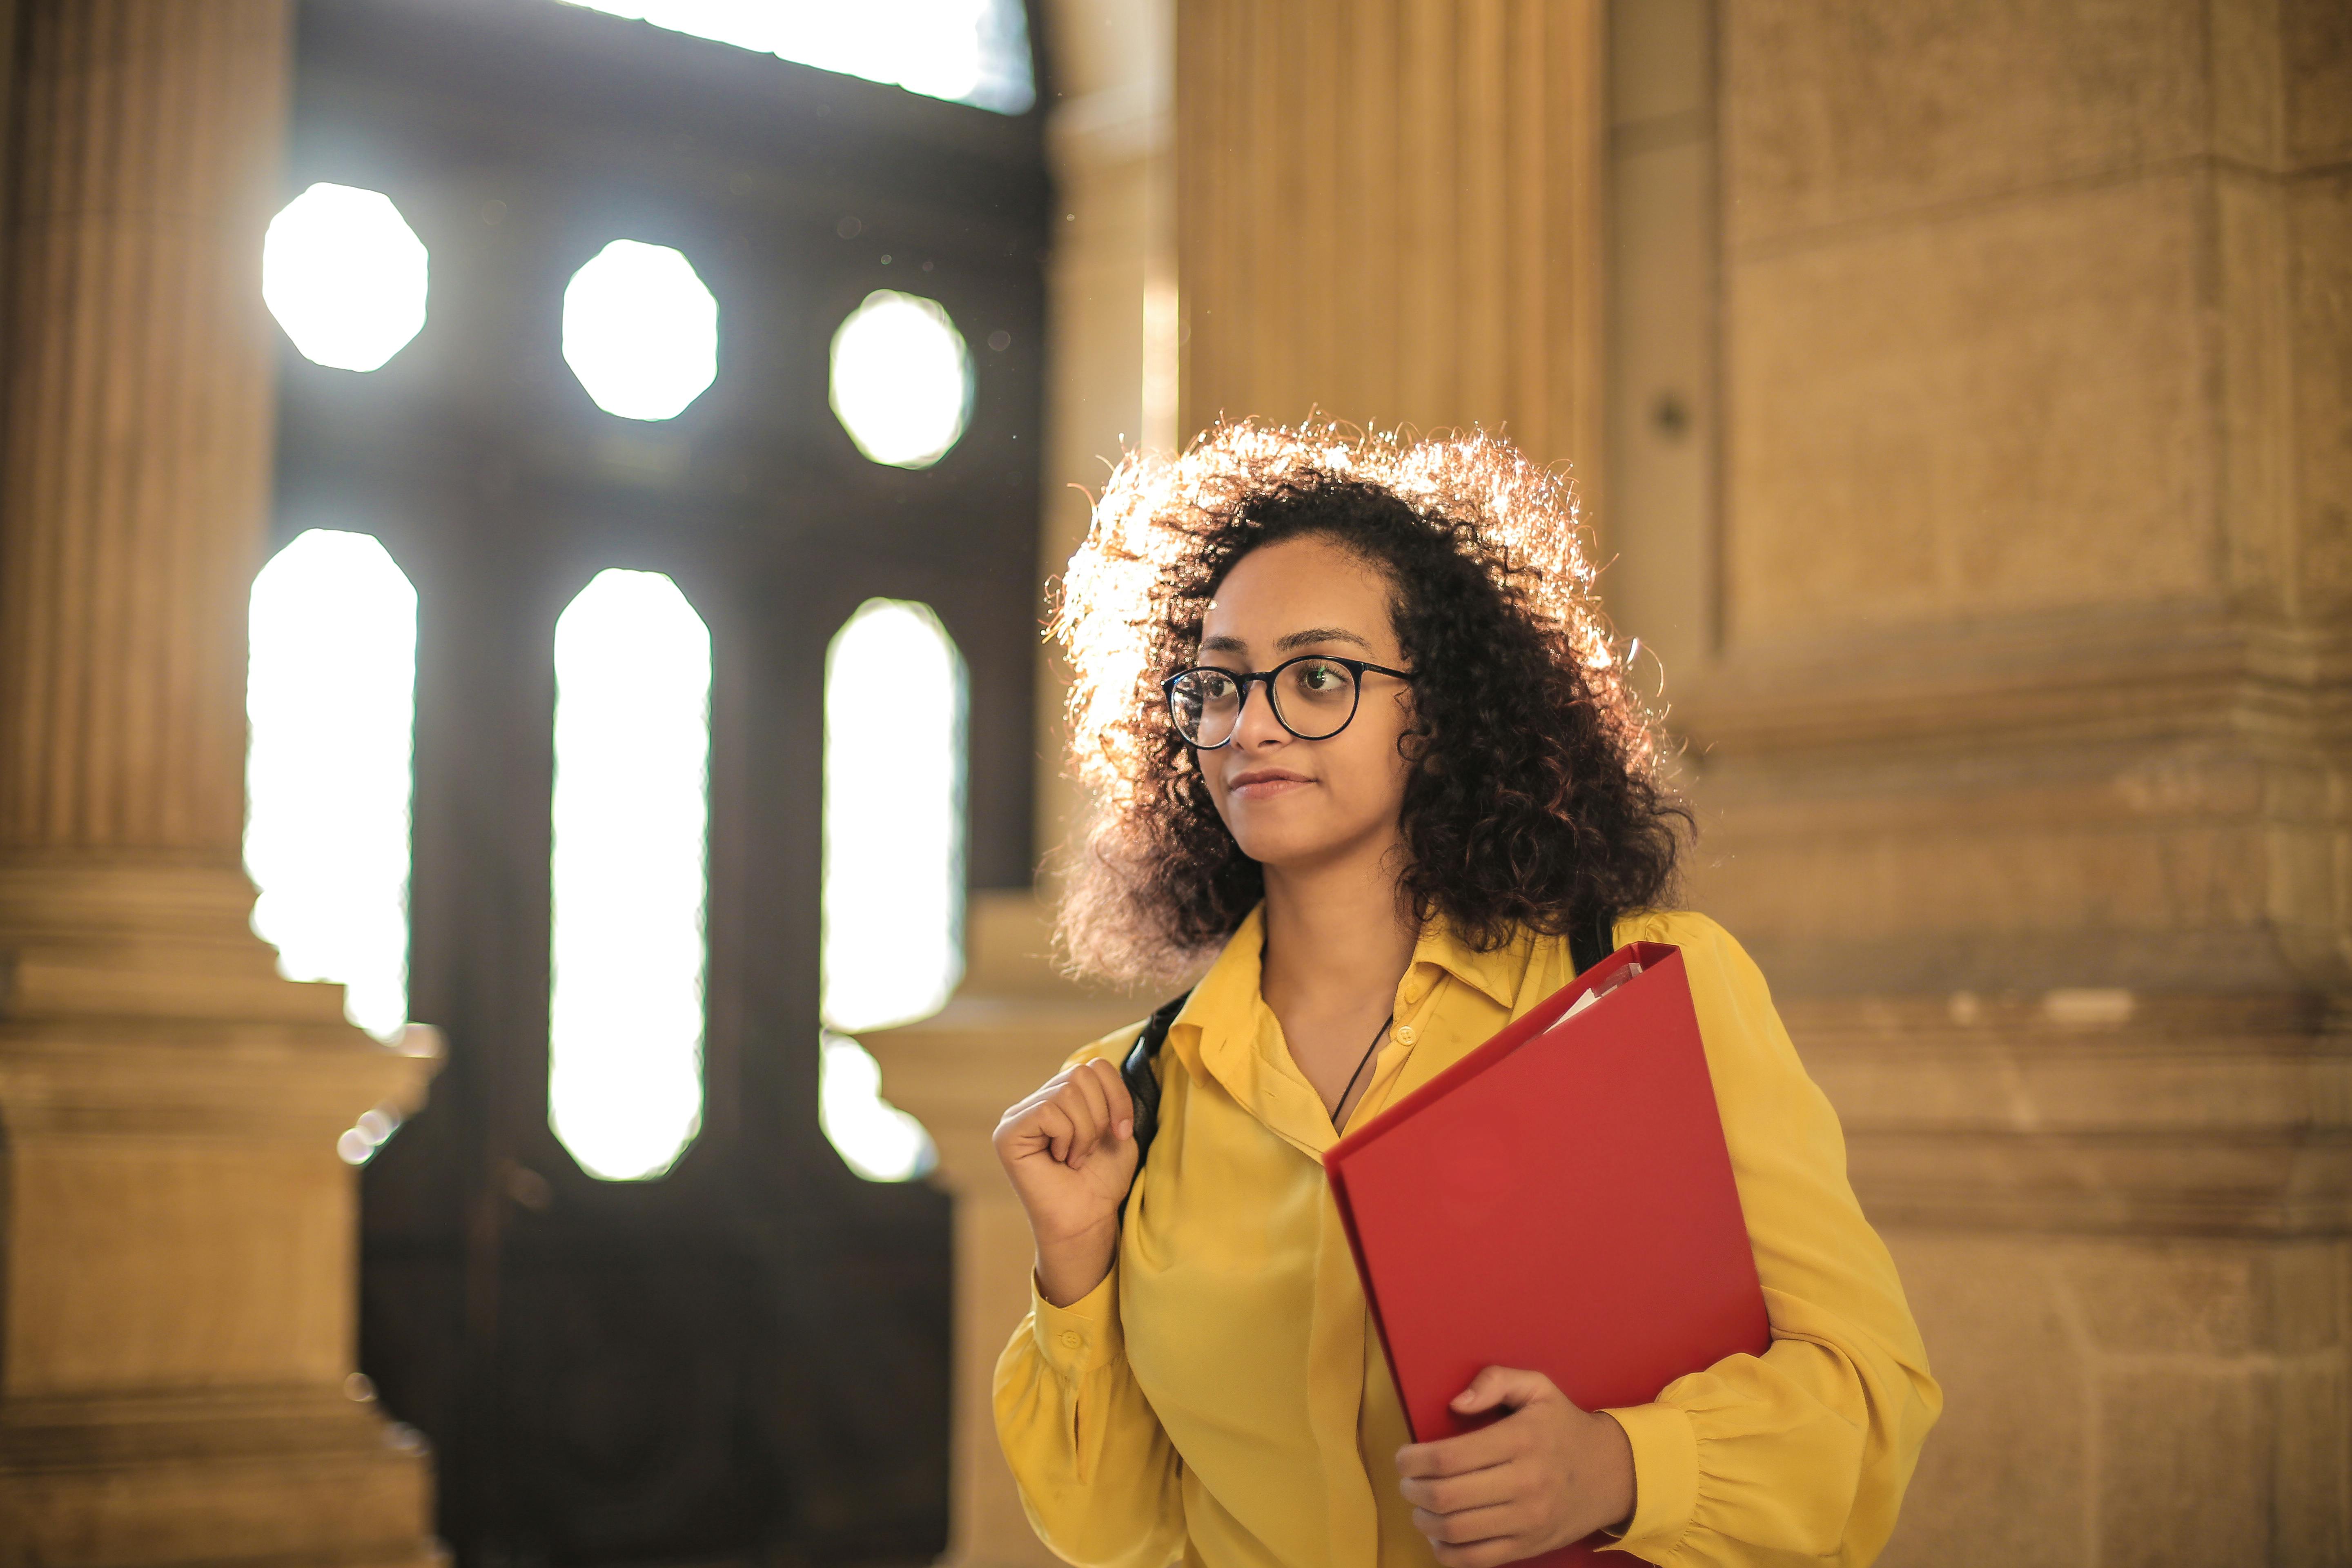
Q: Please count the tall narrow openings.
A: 3